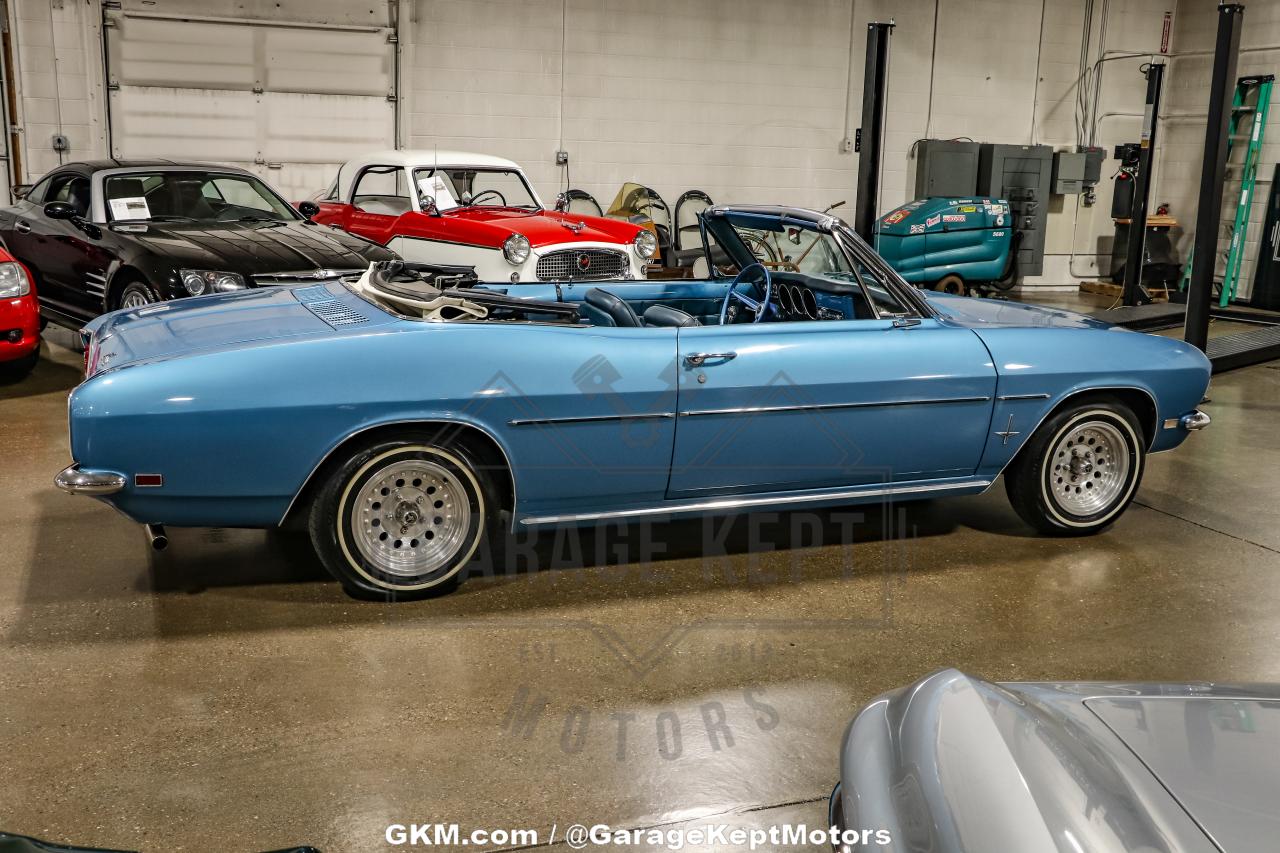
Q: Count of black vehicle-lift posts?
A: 3